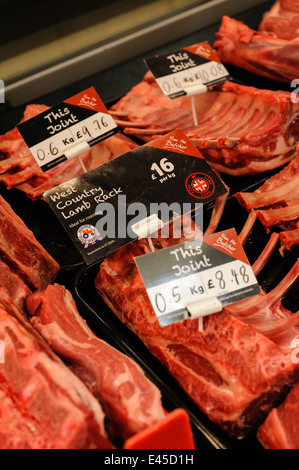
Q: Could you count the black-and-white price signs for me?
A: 4